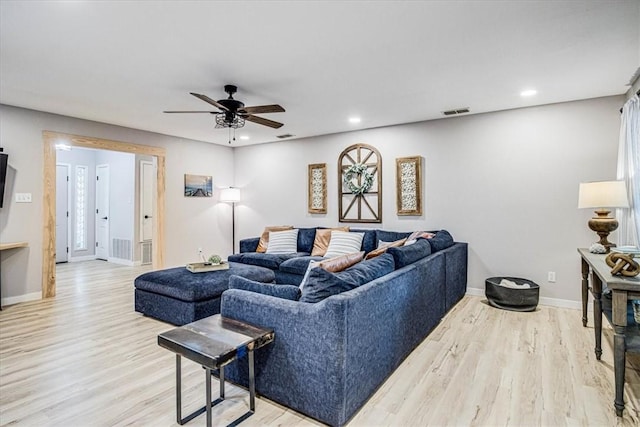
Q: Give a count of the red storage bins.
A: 0